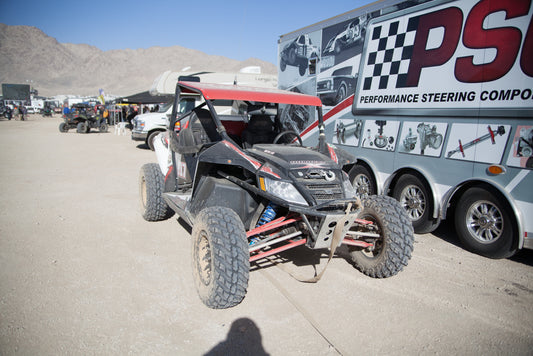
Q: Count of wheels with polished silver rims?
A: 3